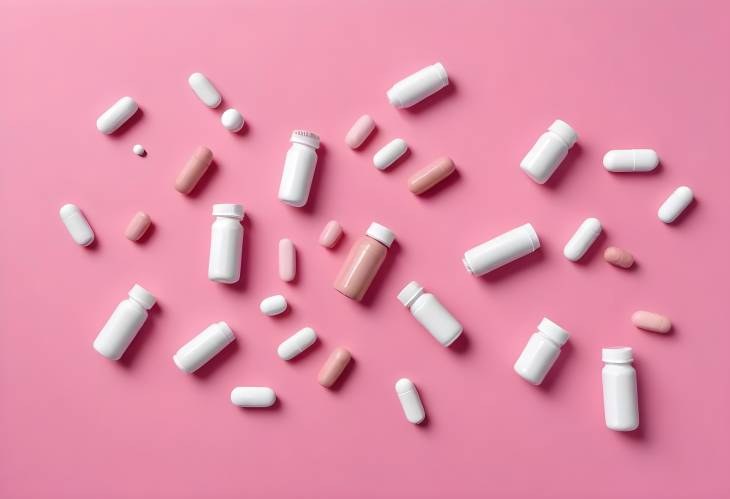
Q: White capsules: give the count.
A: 11